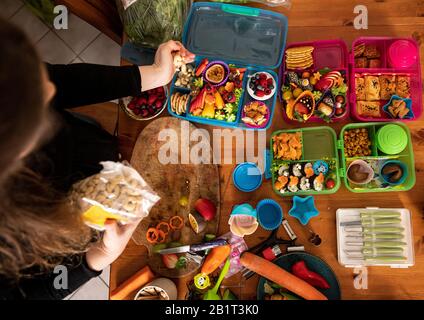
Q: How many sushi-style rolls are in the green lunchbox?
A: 7